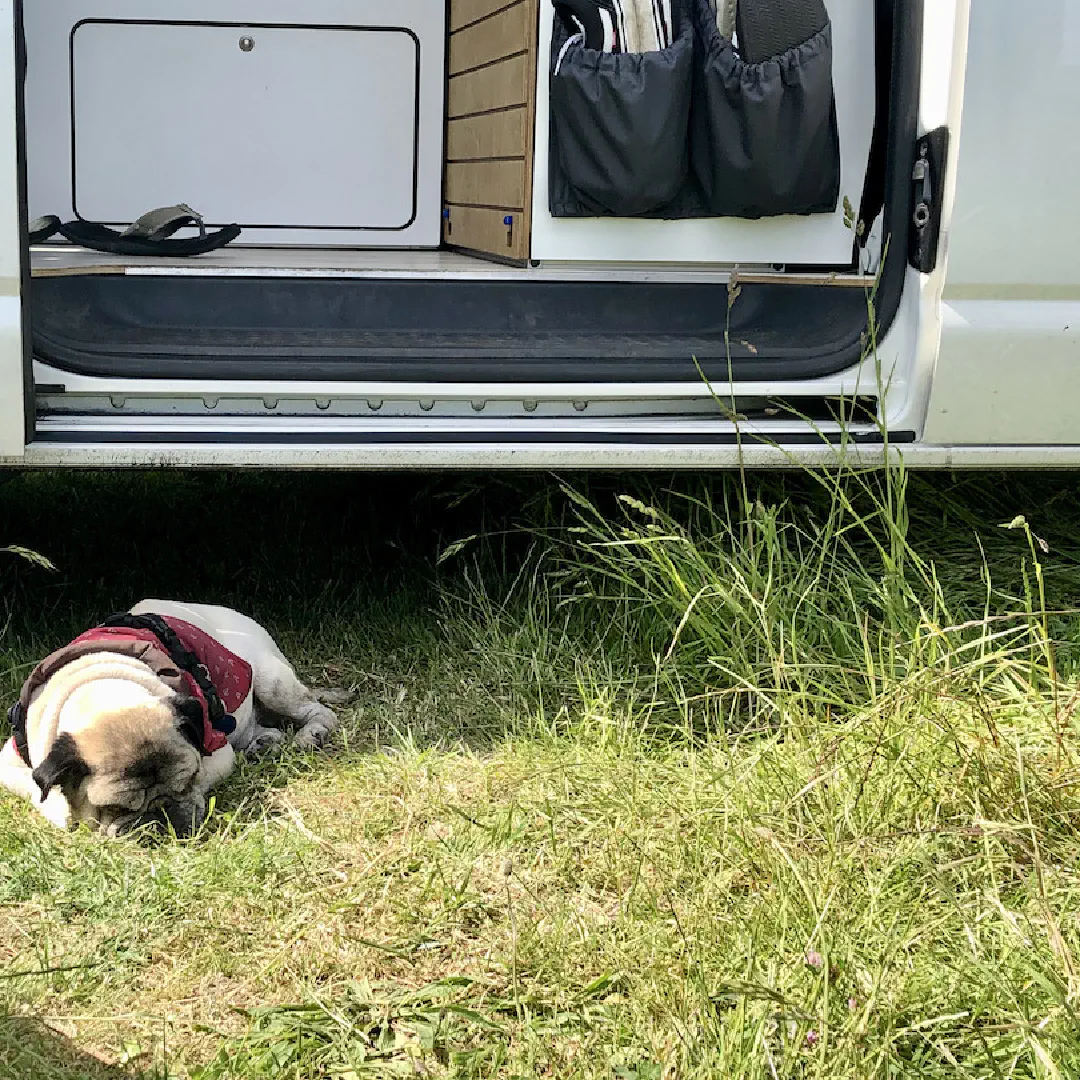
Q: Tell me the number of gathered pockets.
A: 2